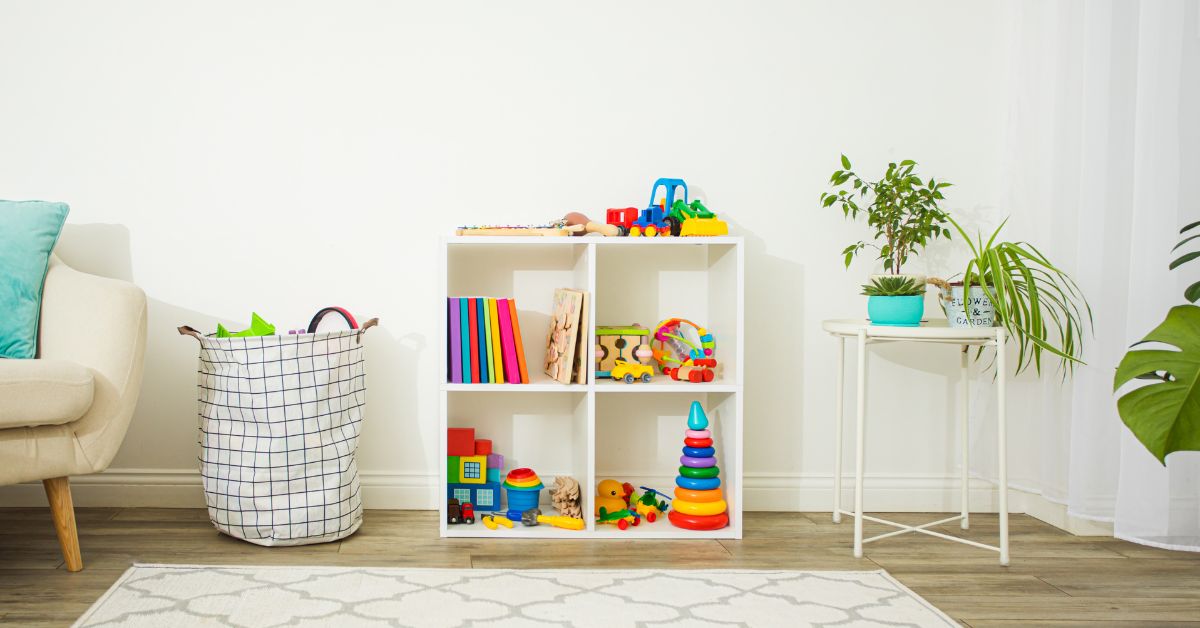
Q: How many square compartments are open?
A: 4